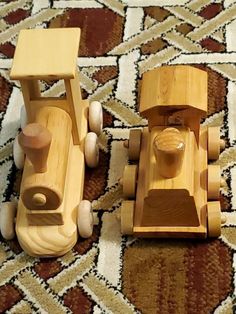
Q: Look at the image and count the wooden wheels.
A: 12